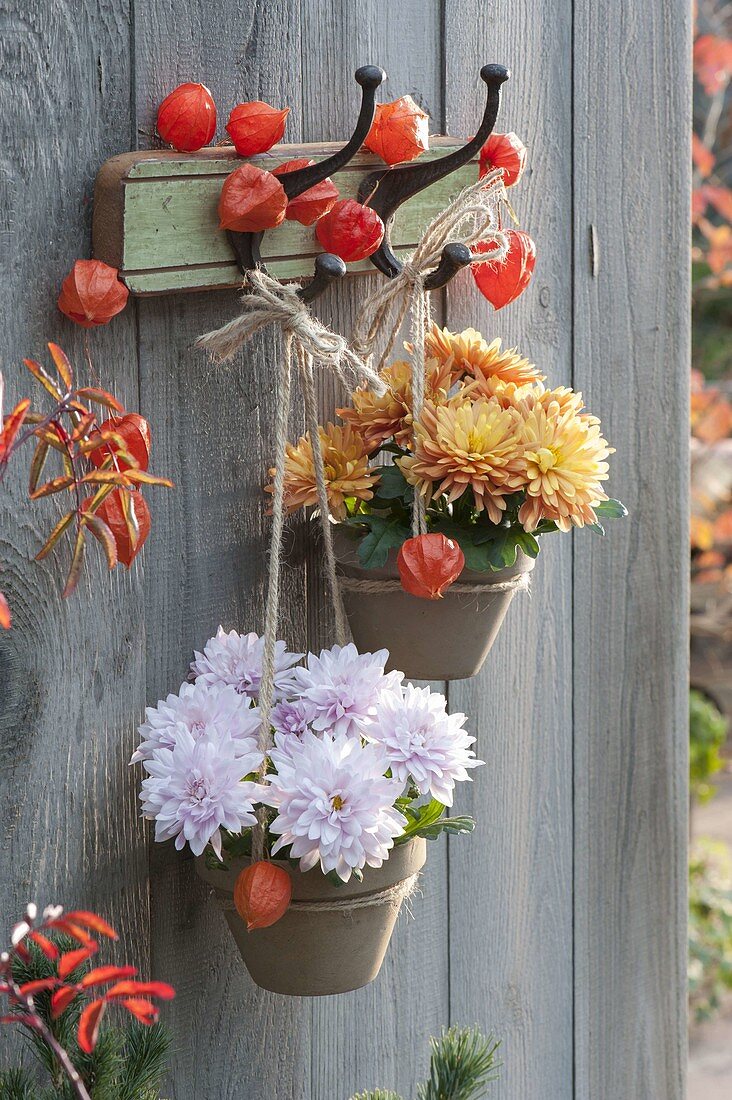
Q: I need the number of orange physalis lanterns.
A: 13